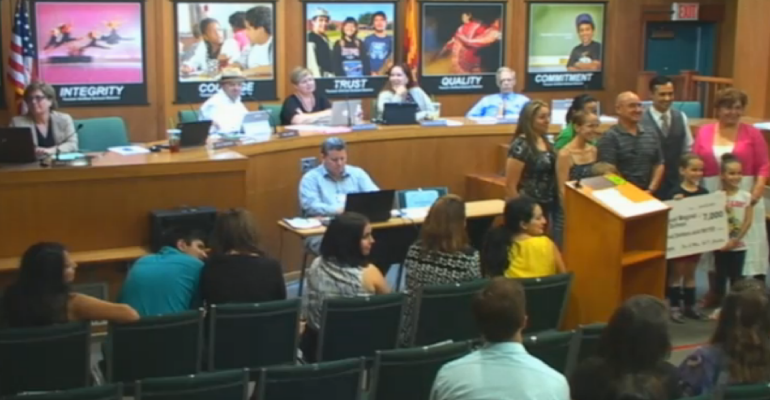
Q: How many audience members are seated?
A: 9